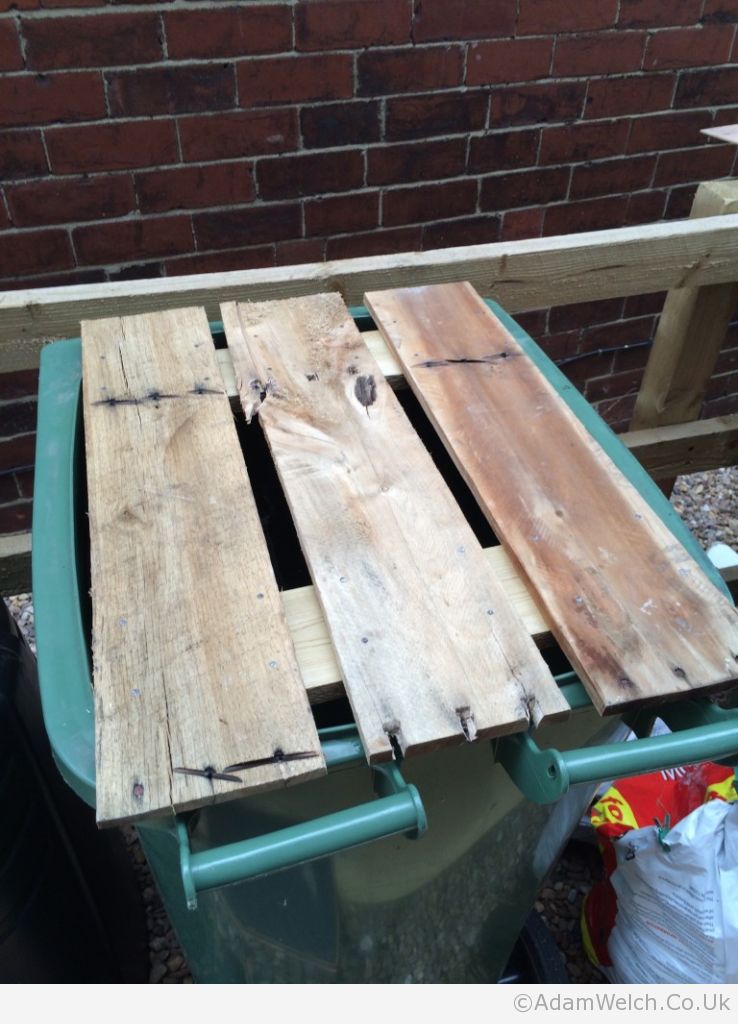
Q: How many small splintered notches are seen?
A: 3